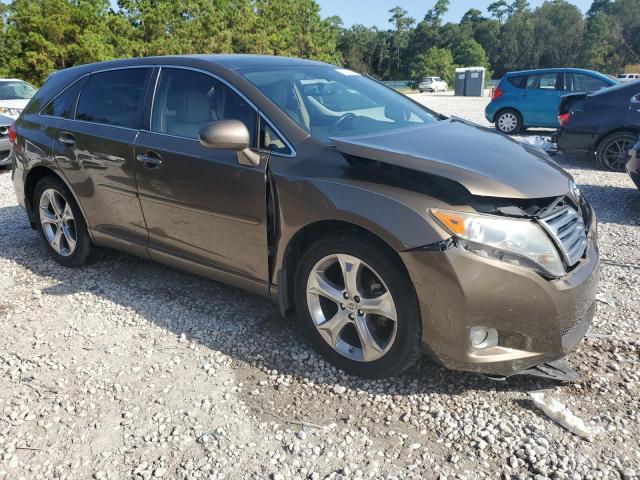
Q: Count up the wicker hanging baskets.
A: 0